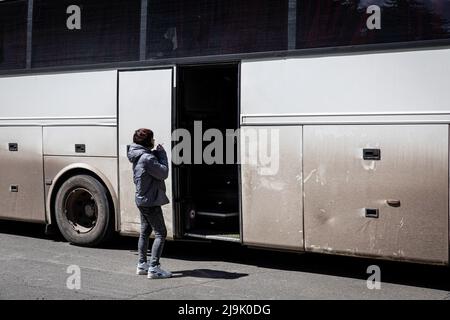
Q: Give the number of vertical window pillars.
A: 3